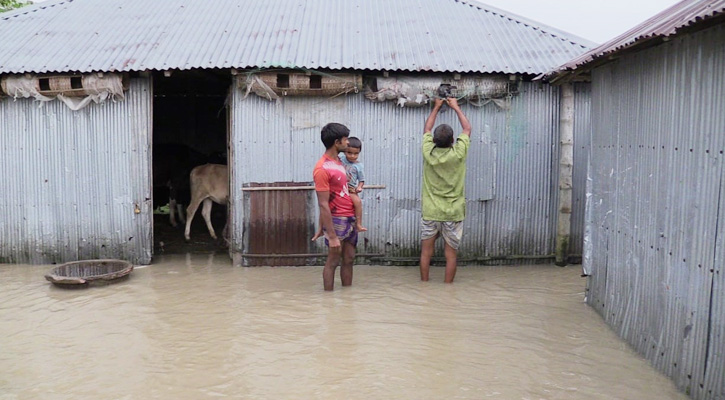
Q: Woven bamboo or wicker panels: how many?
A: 3